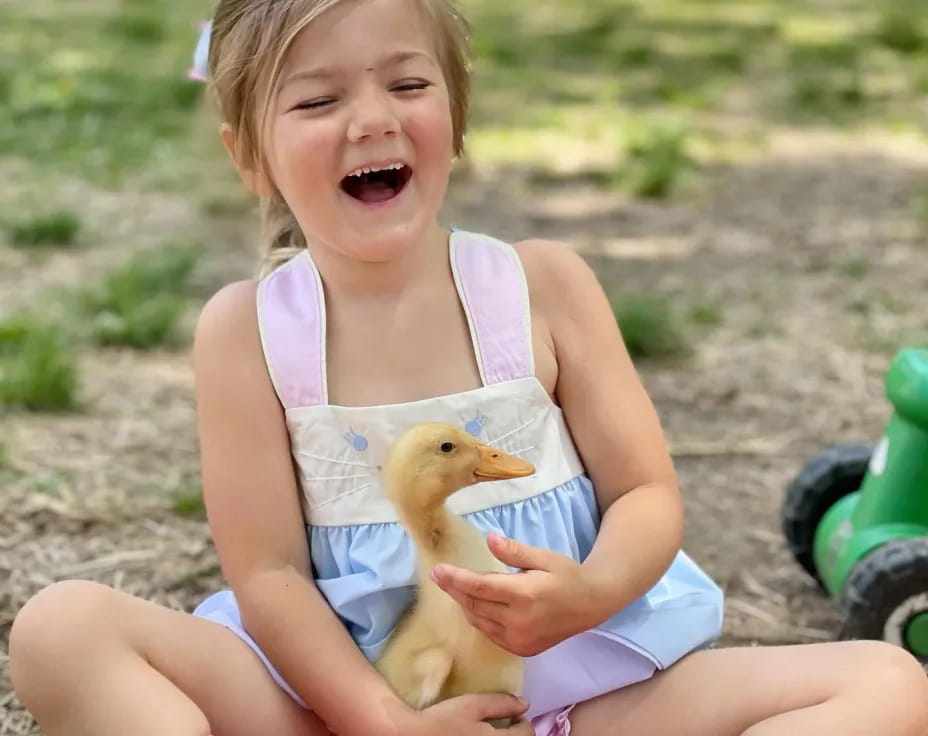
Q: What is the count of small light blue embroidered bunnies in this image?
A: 2